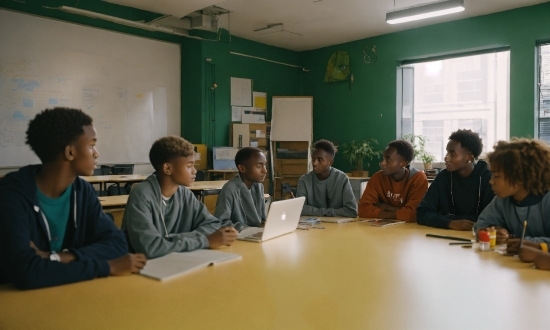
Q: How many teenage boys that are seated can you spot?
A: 7